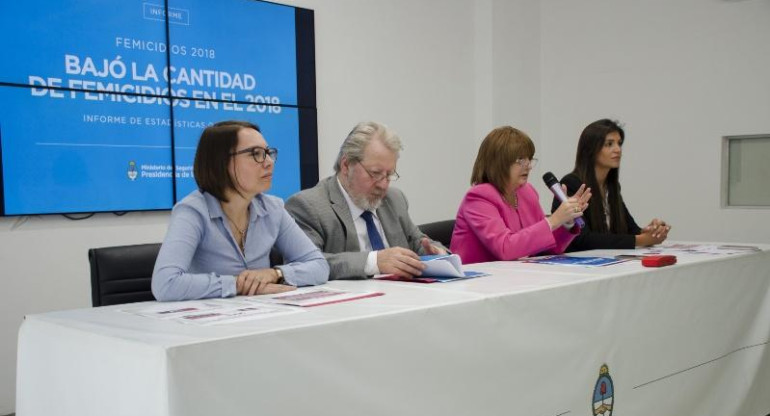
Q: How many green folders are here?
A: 0